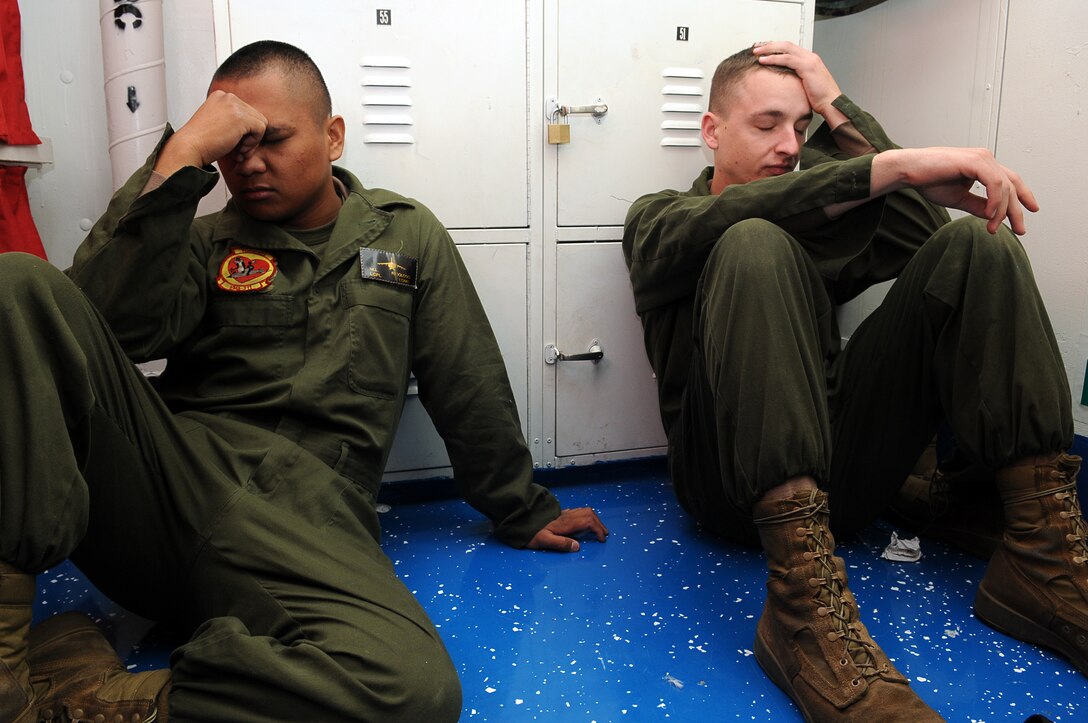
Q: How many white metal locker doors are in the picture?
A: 4